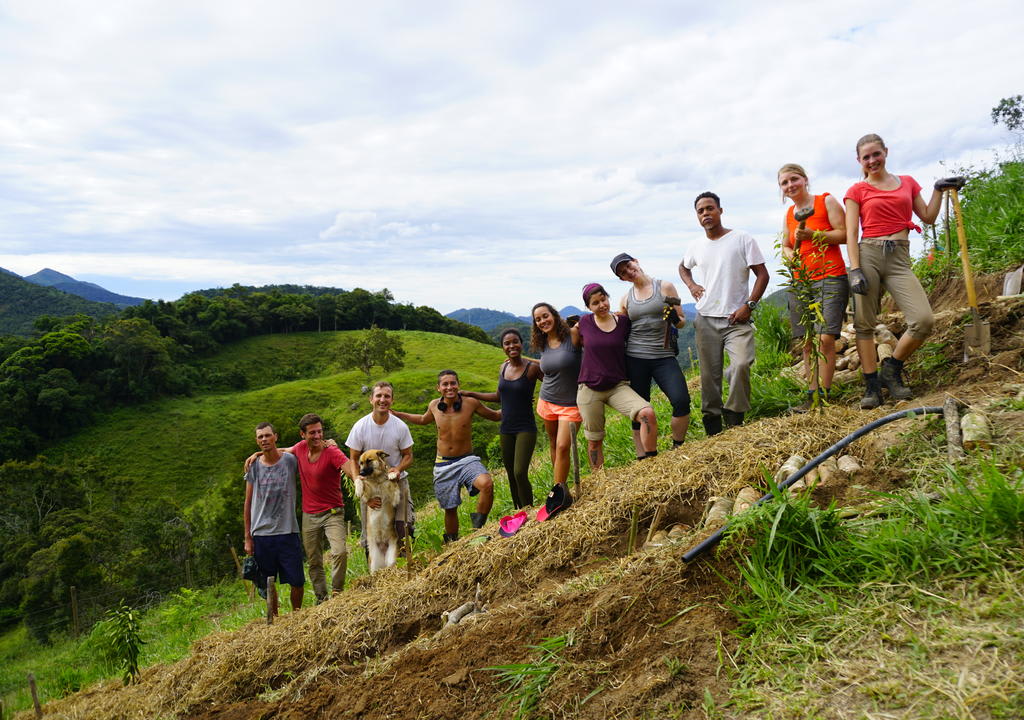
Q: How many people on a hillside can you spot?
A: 11